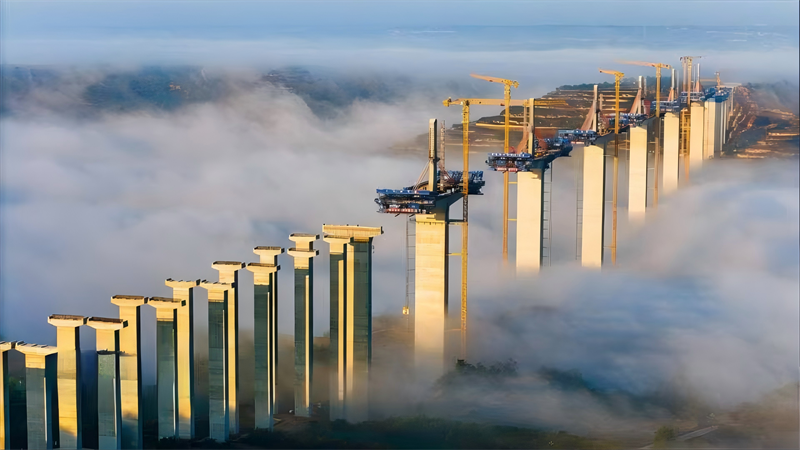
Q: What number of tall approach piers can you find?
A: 15